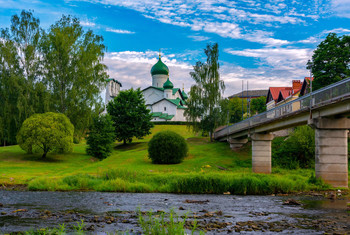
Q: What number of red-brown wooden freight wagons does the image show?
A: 0